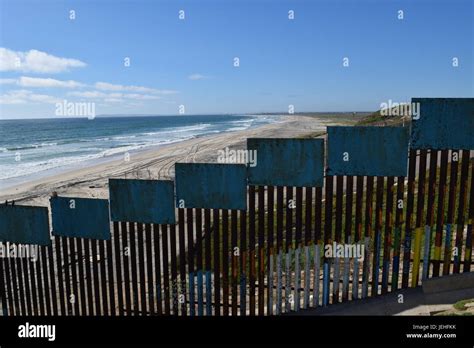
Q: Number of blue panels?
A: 7